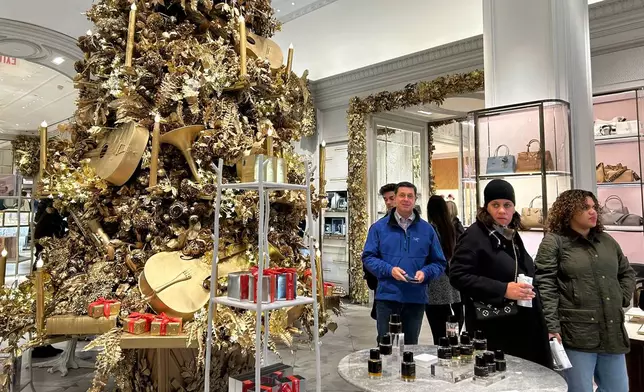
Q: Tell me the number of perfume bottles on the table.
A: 13